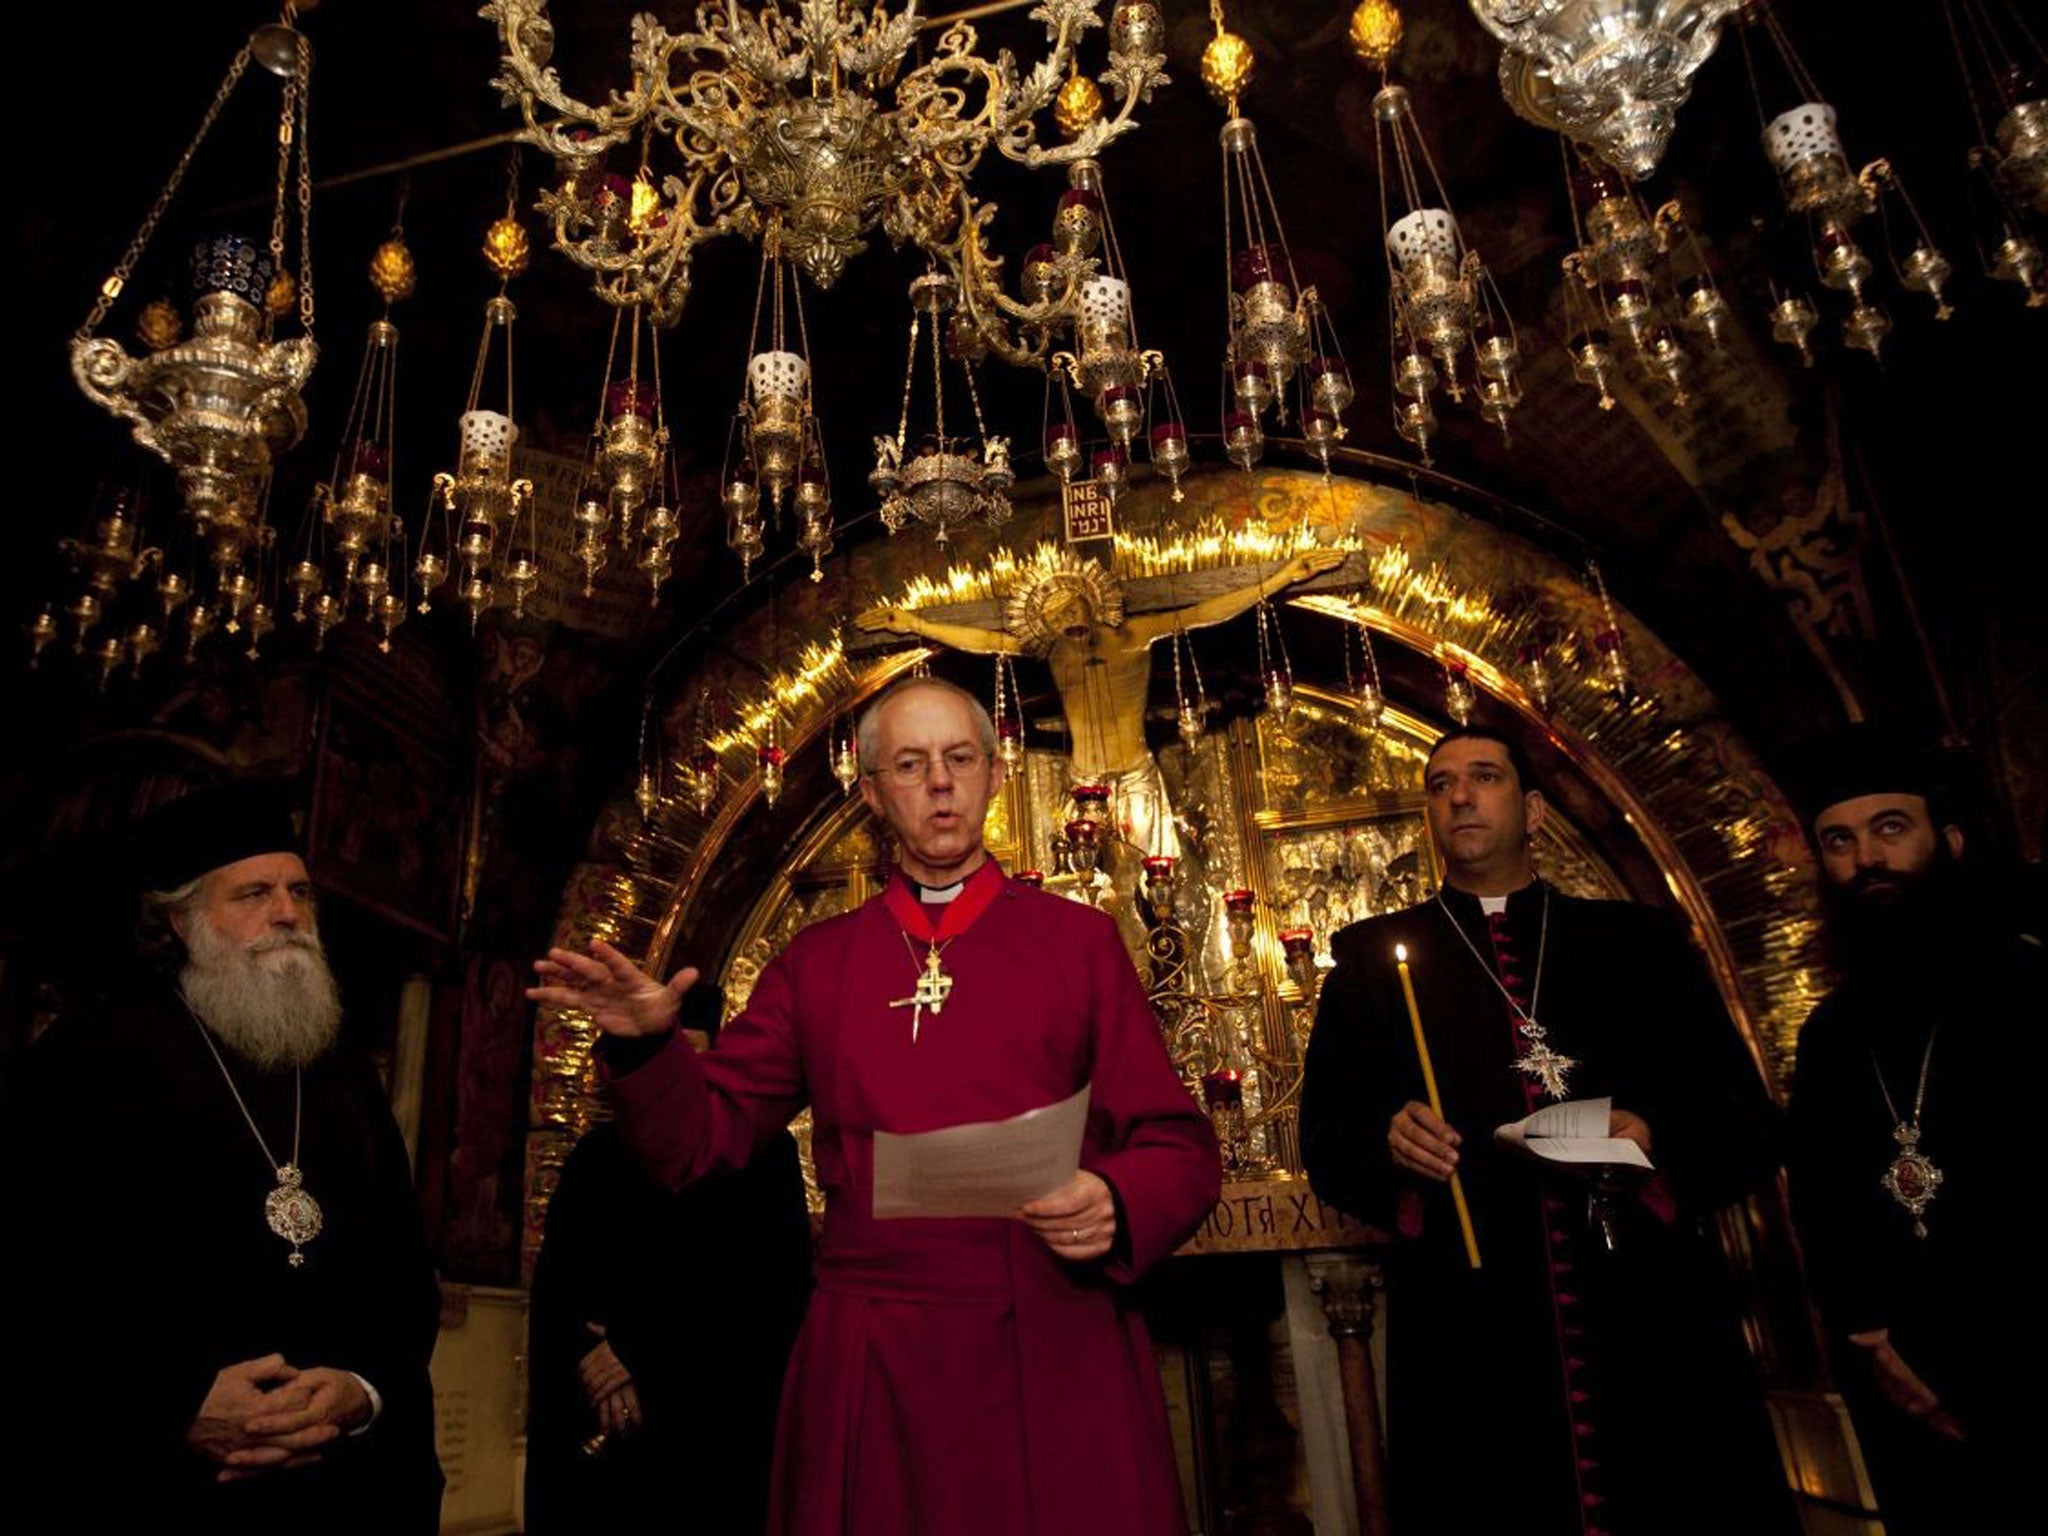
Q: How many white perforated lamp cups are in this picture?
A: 5